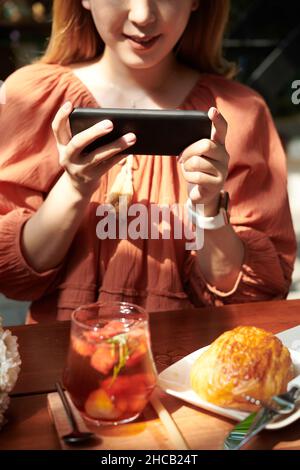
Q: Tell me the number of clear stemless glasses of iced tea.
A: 1